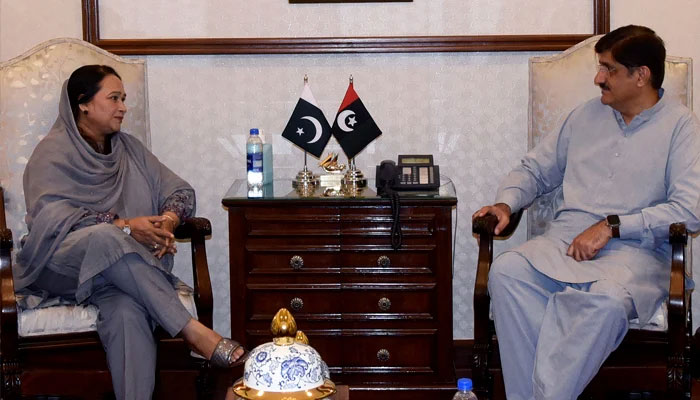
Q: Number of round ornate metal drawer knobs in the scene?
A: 5